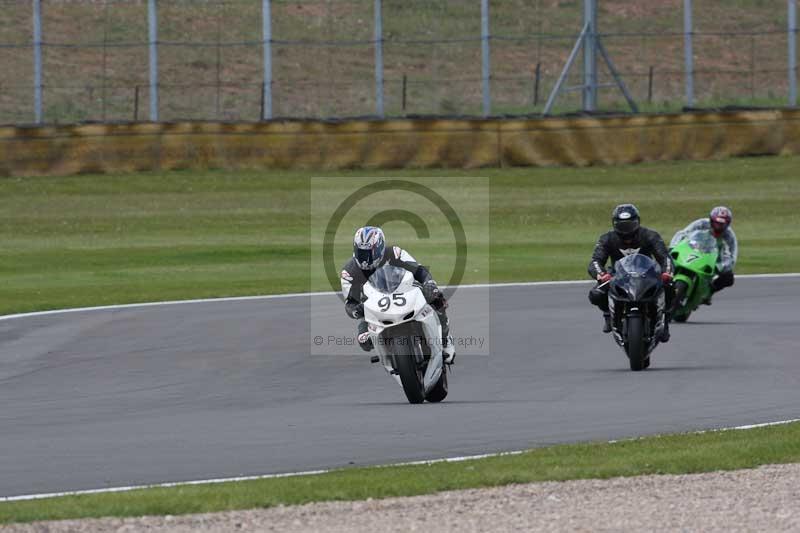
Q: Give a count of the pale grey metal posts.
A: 8